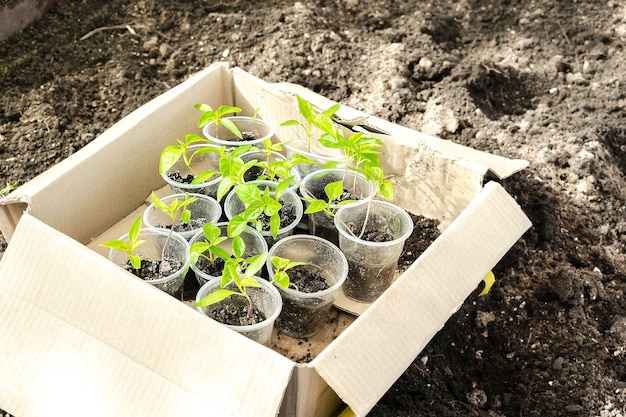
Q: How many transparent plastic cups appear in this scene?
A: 12